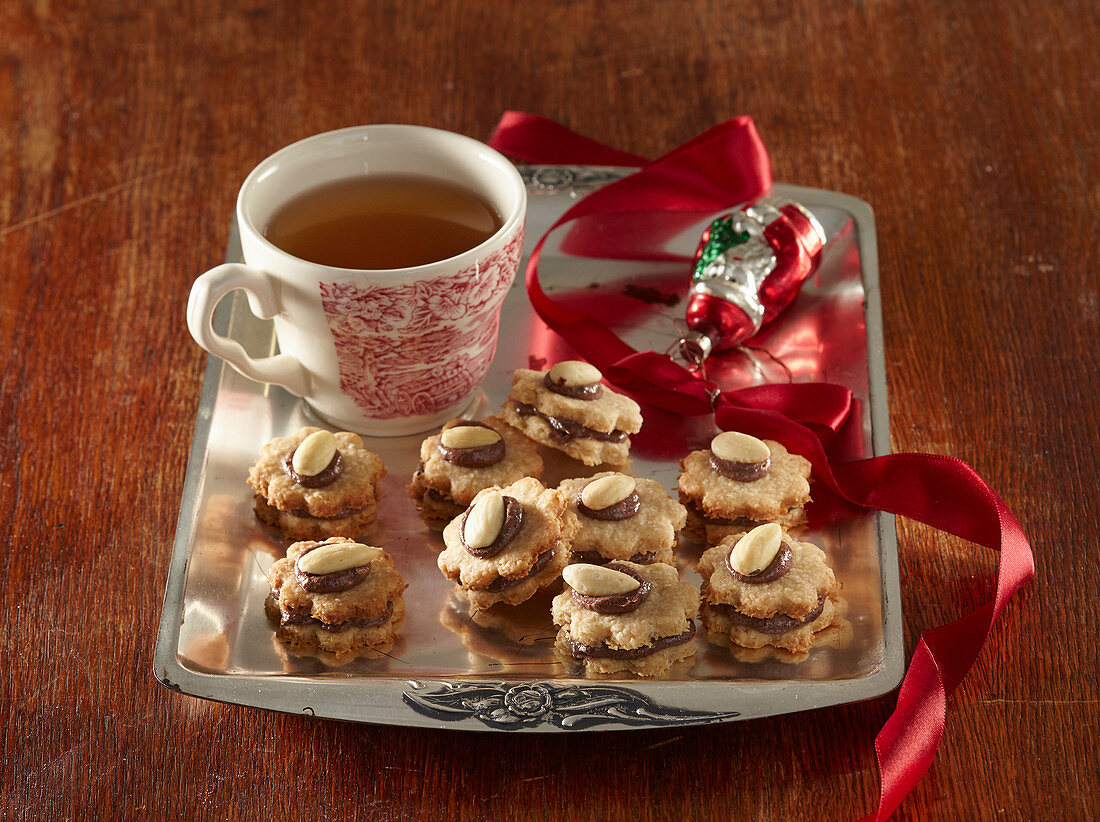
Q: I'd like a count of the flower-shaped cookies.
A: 9